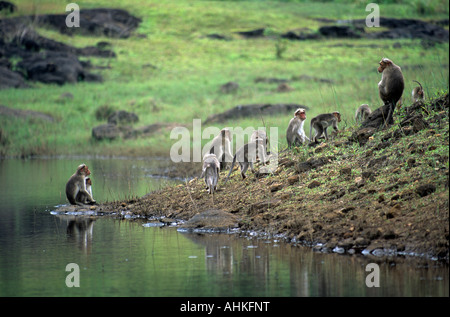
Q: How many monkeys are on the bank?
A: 11